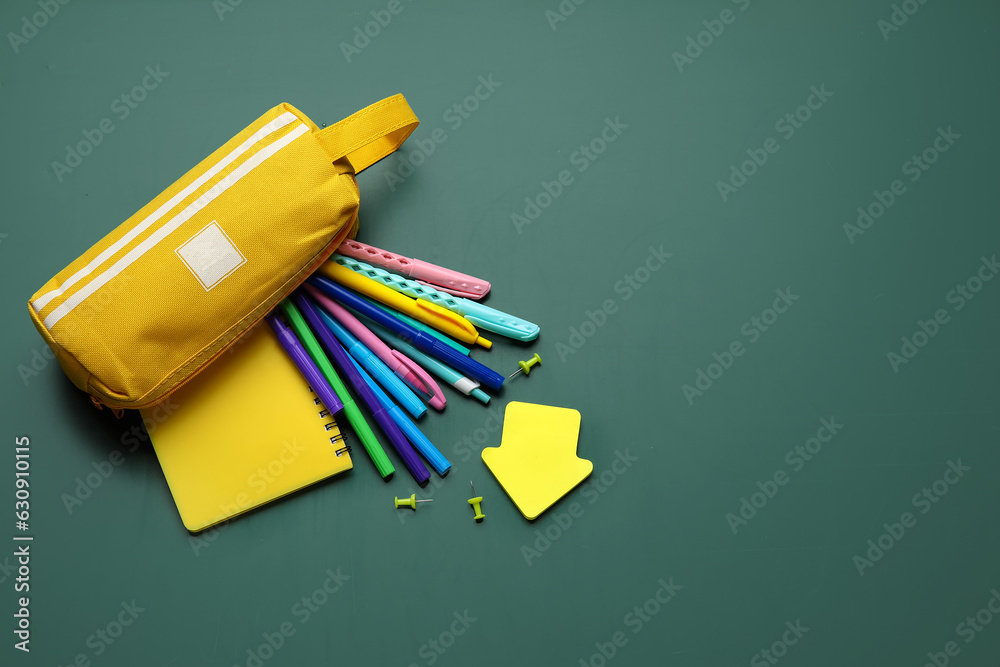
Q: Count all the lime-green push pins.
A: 3